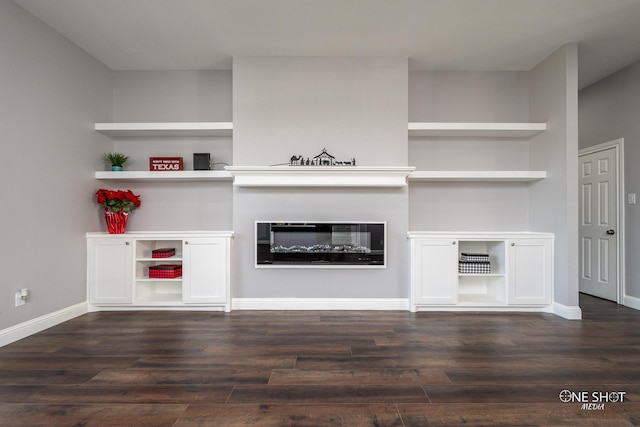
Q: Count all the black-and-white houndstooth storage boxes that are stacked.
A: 2